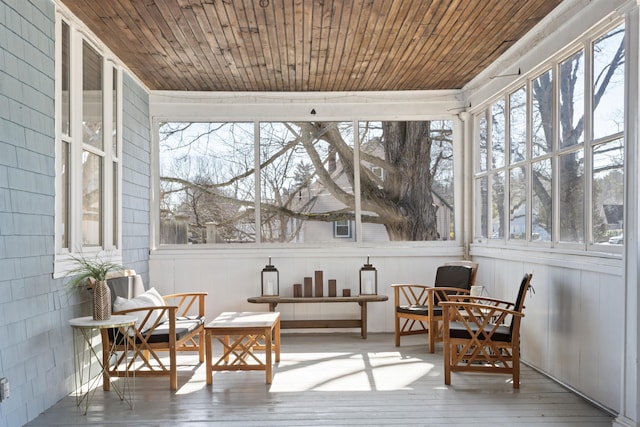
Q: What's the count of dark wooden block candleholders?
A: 5